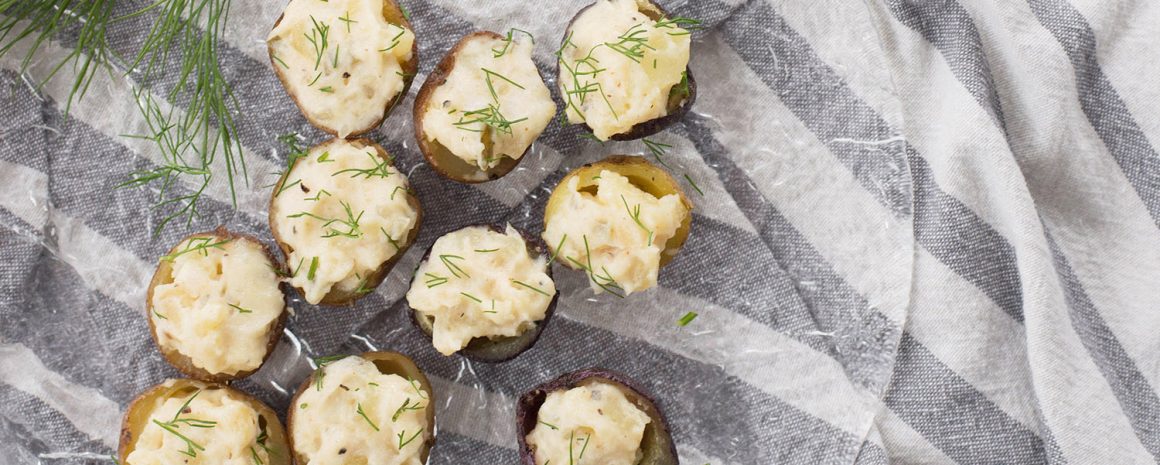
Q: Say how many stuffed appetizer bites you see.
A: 10